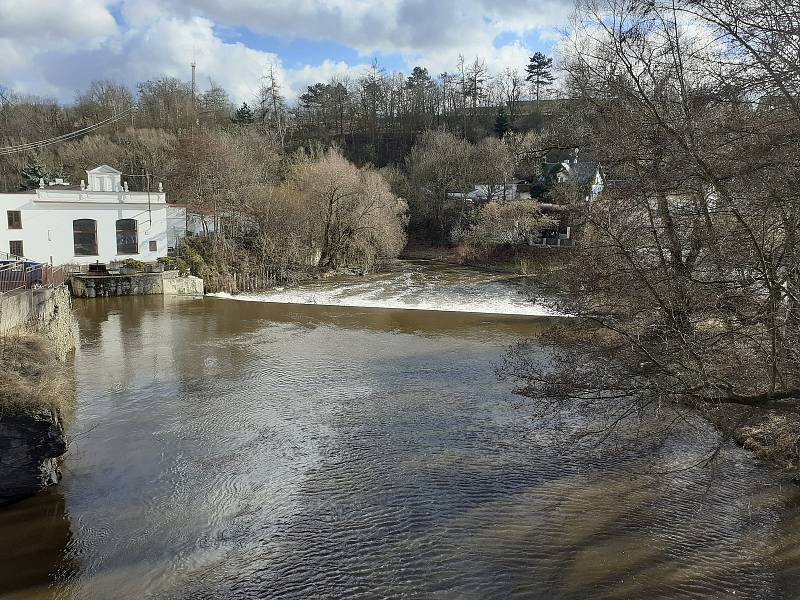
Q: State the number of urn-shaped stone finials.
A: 4